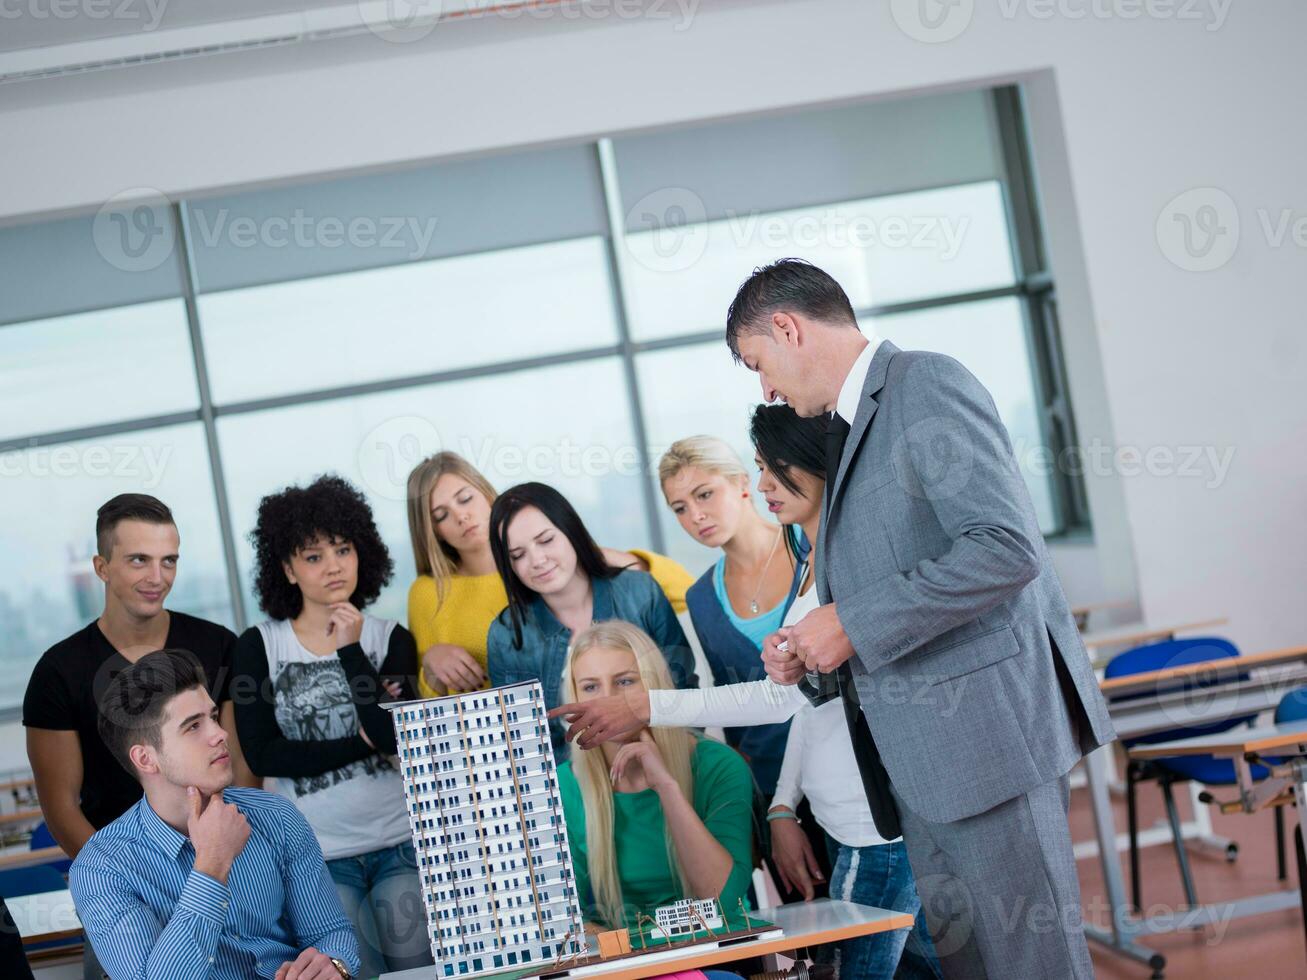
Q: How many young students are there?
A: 8